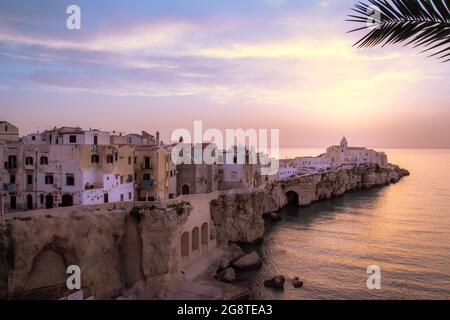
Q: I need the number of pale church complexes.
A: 1